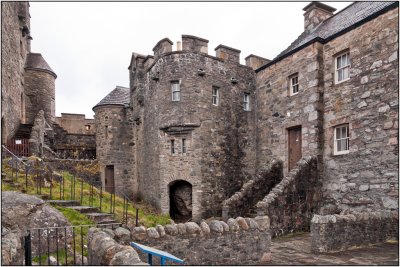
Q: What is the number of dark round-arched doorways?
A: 1